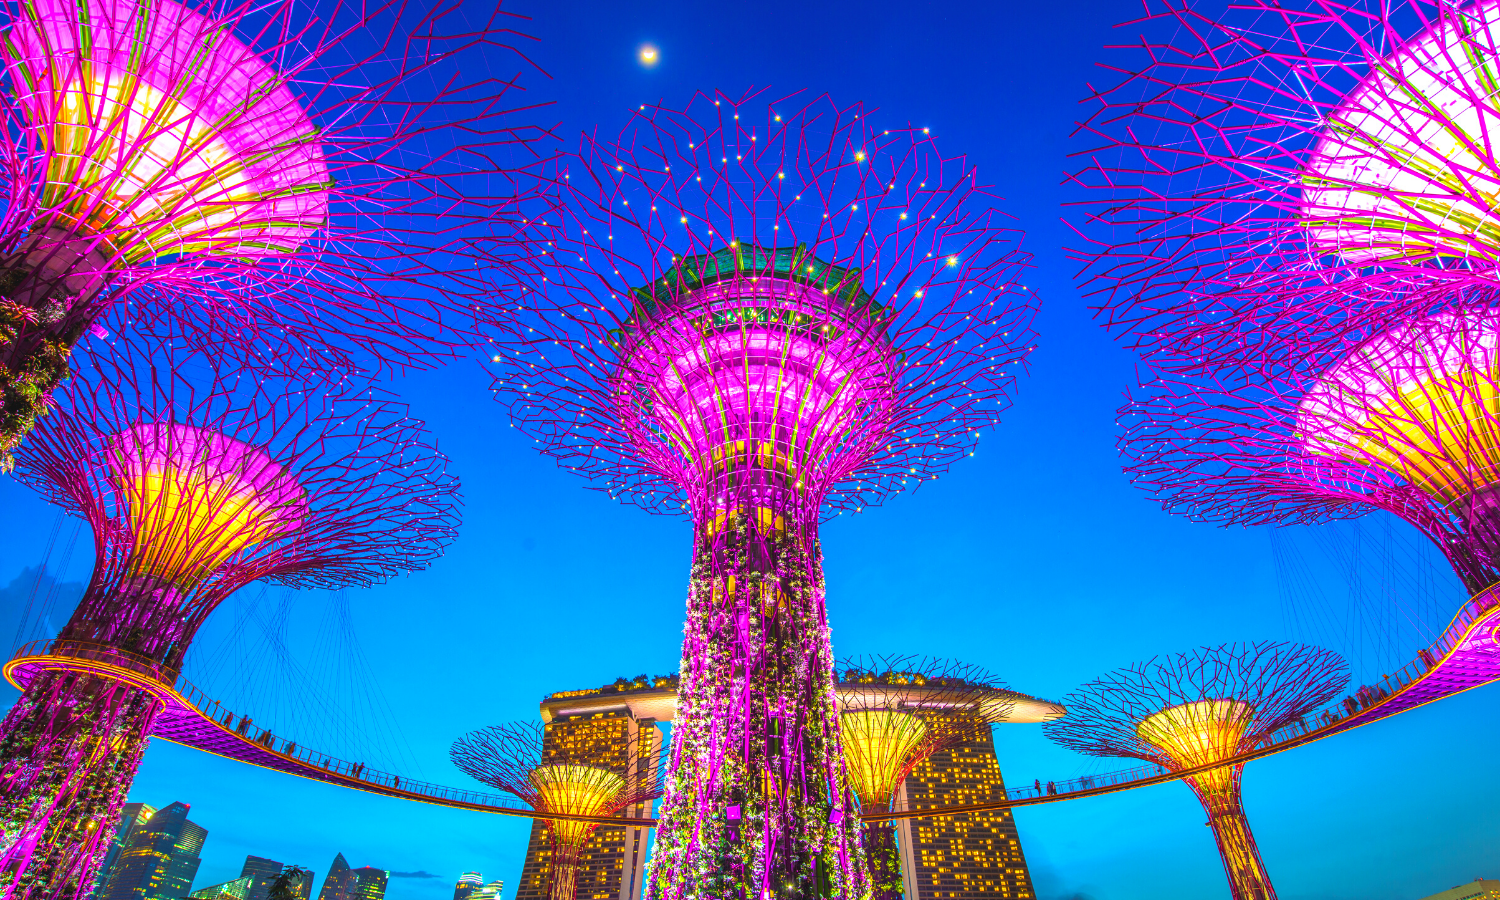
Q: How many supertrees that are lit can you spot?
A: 8